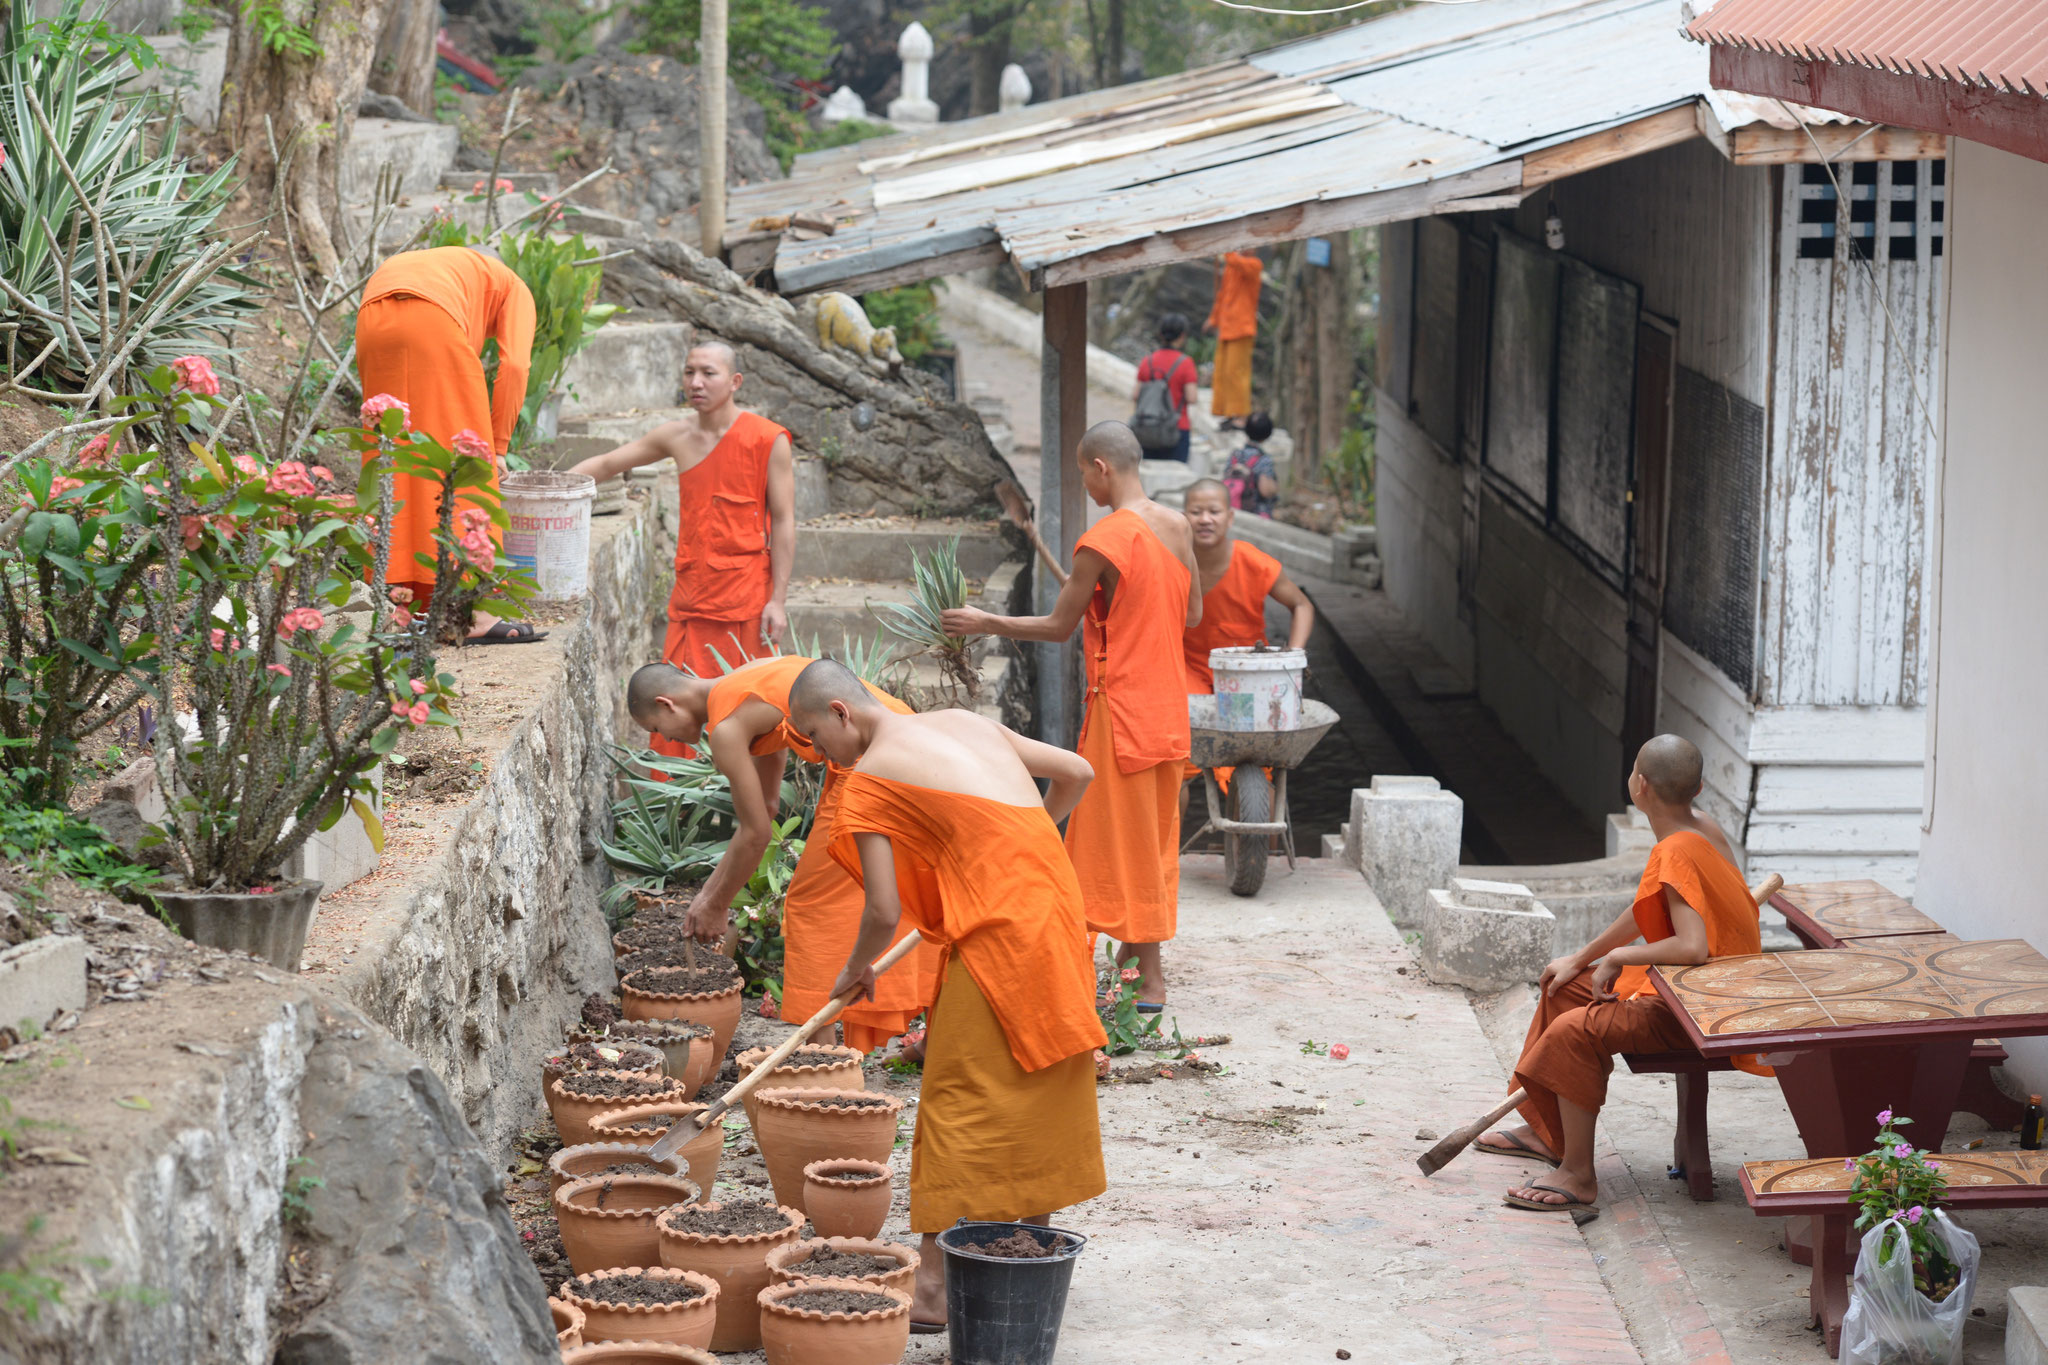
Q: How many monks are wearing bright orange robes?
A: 8